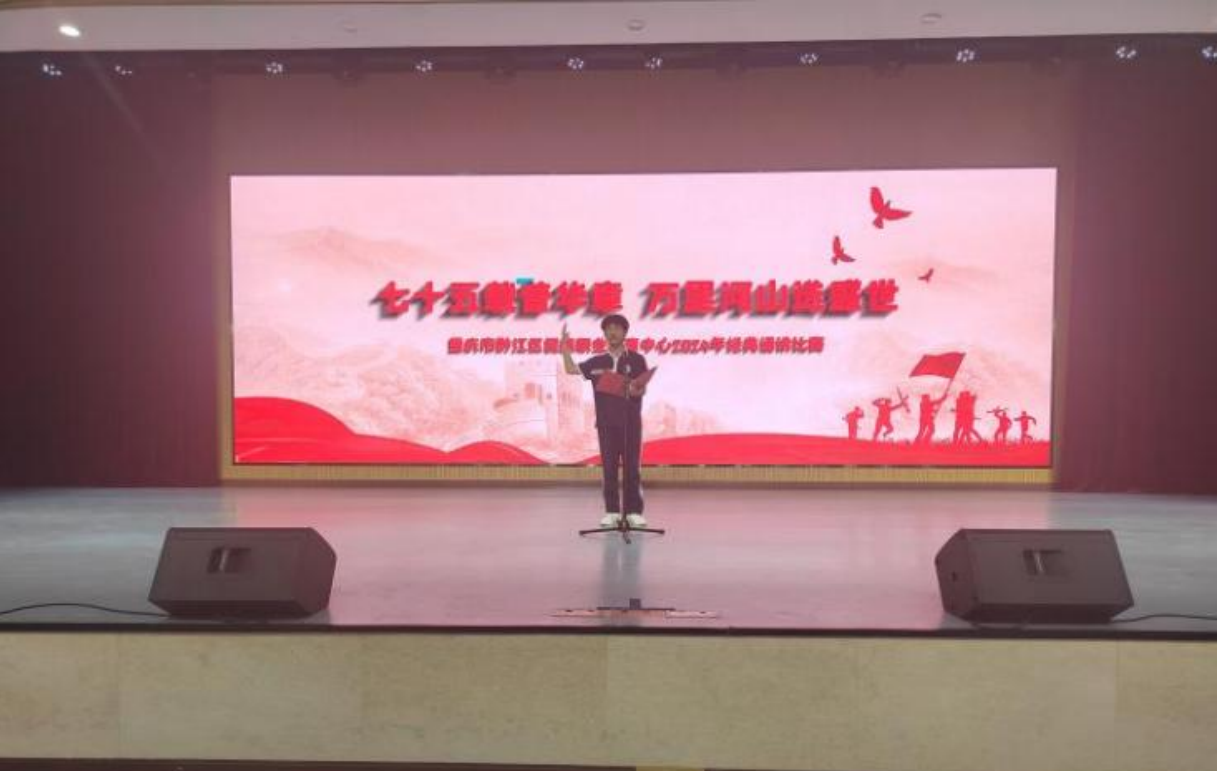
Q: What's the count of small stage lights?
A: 10